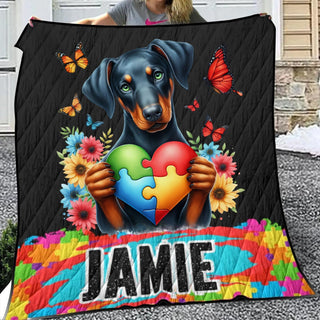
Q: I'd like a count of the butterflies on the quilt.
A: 6